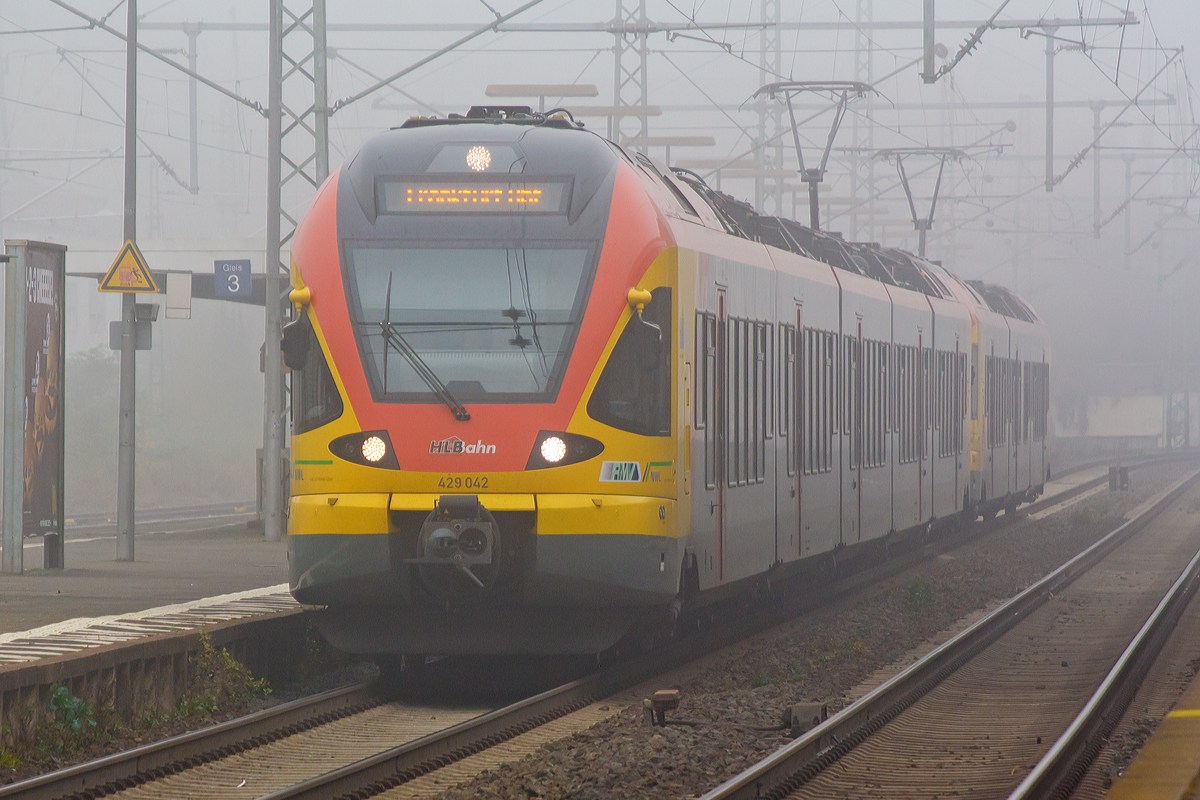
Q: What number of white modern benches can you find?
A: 0